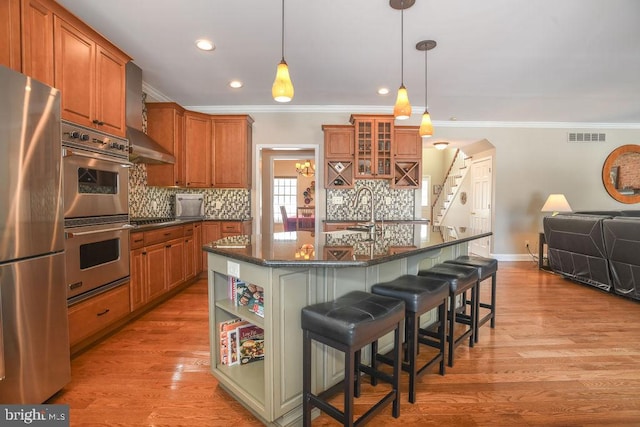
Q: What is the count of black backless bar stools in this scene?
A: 4